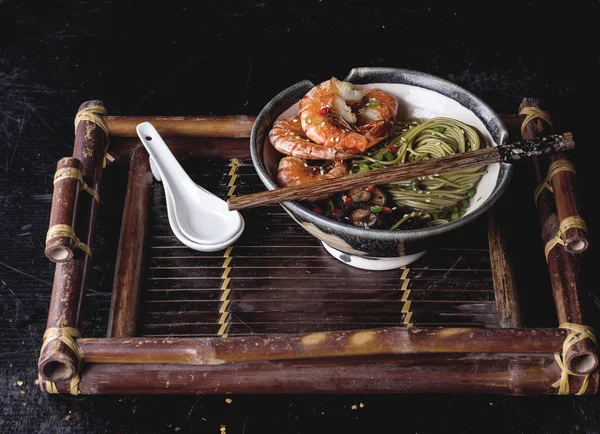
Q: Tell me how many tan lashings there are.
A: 8